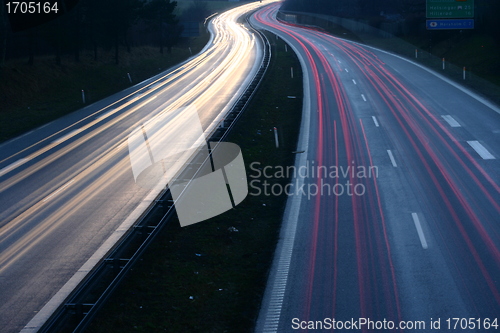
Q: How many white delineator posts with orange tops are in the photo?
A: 3